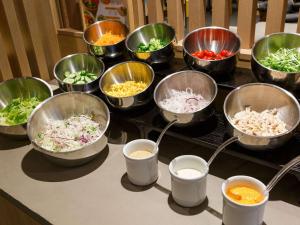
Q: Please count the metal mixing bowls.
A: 10